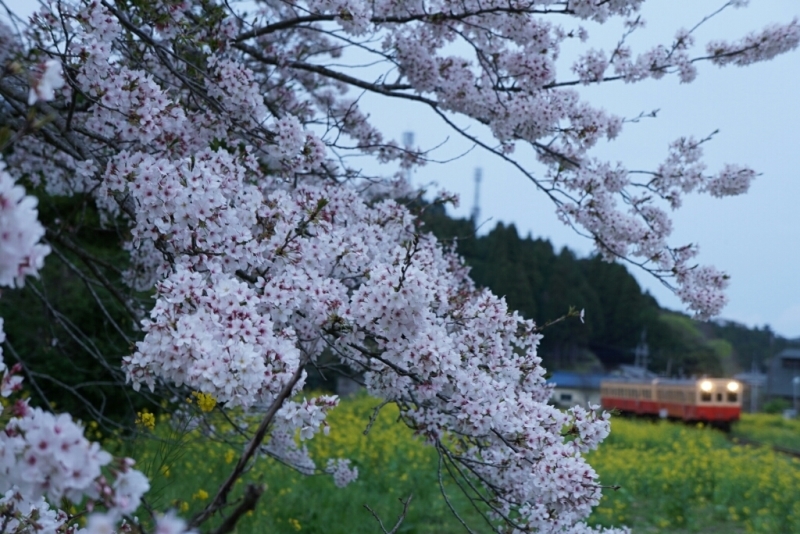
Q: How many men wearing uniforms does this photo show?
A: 0